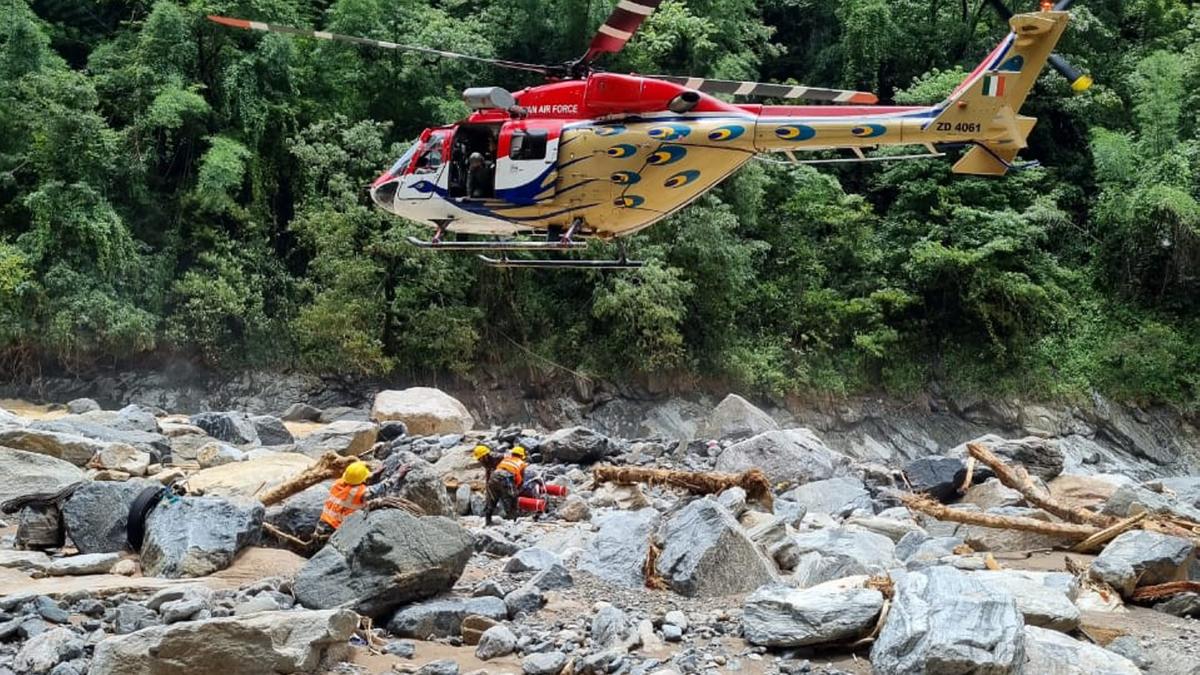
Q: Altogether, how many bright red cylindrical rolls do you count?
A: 2